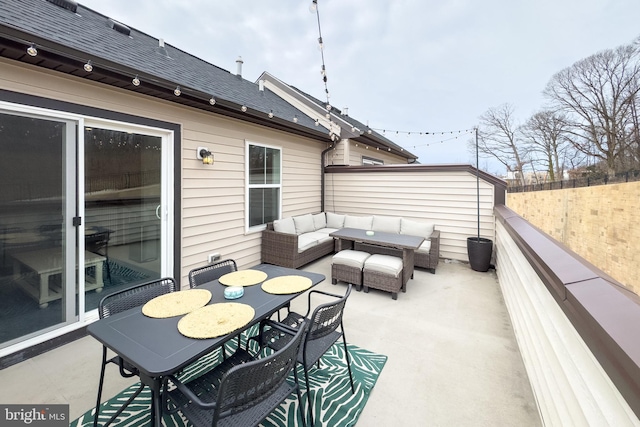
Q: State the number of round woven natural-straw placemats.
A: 4